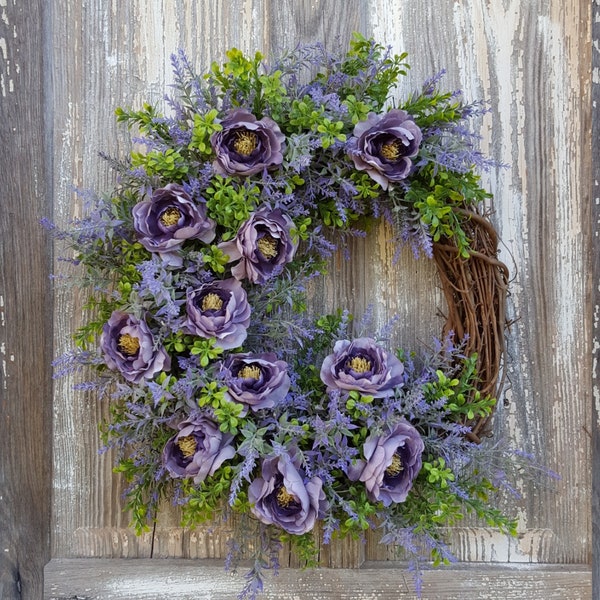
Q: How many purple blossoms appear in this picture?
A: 11